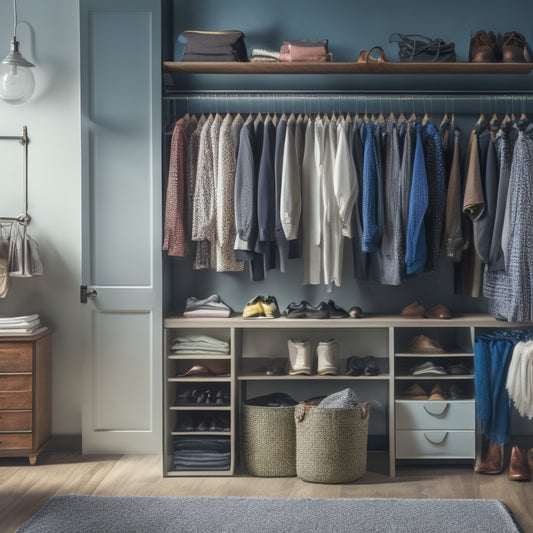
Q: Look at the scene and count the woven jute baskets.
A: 2